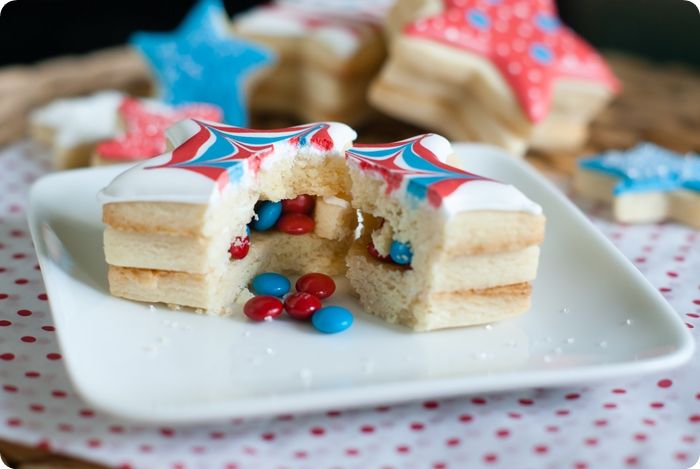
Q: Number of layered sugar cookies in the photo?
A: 3